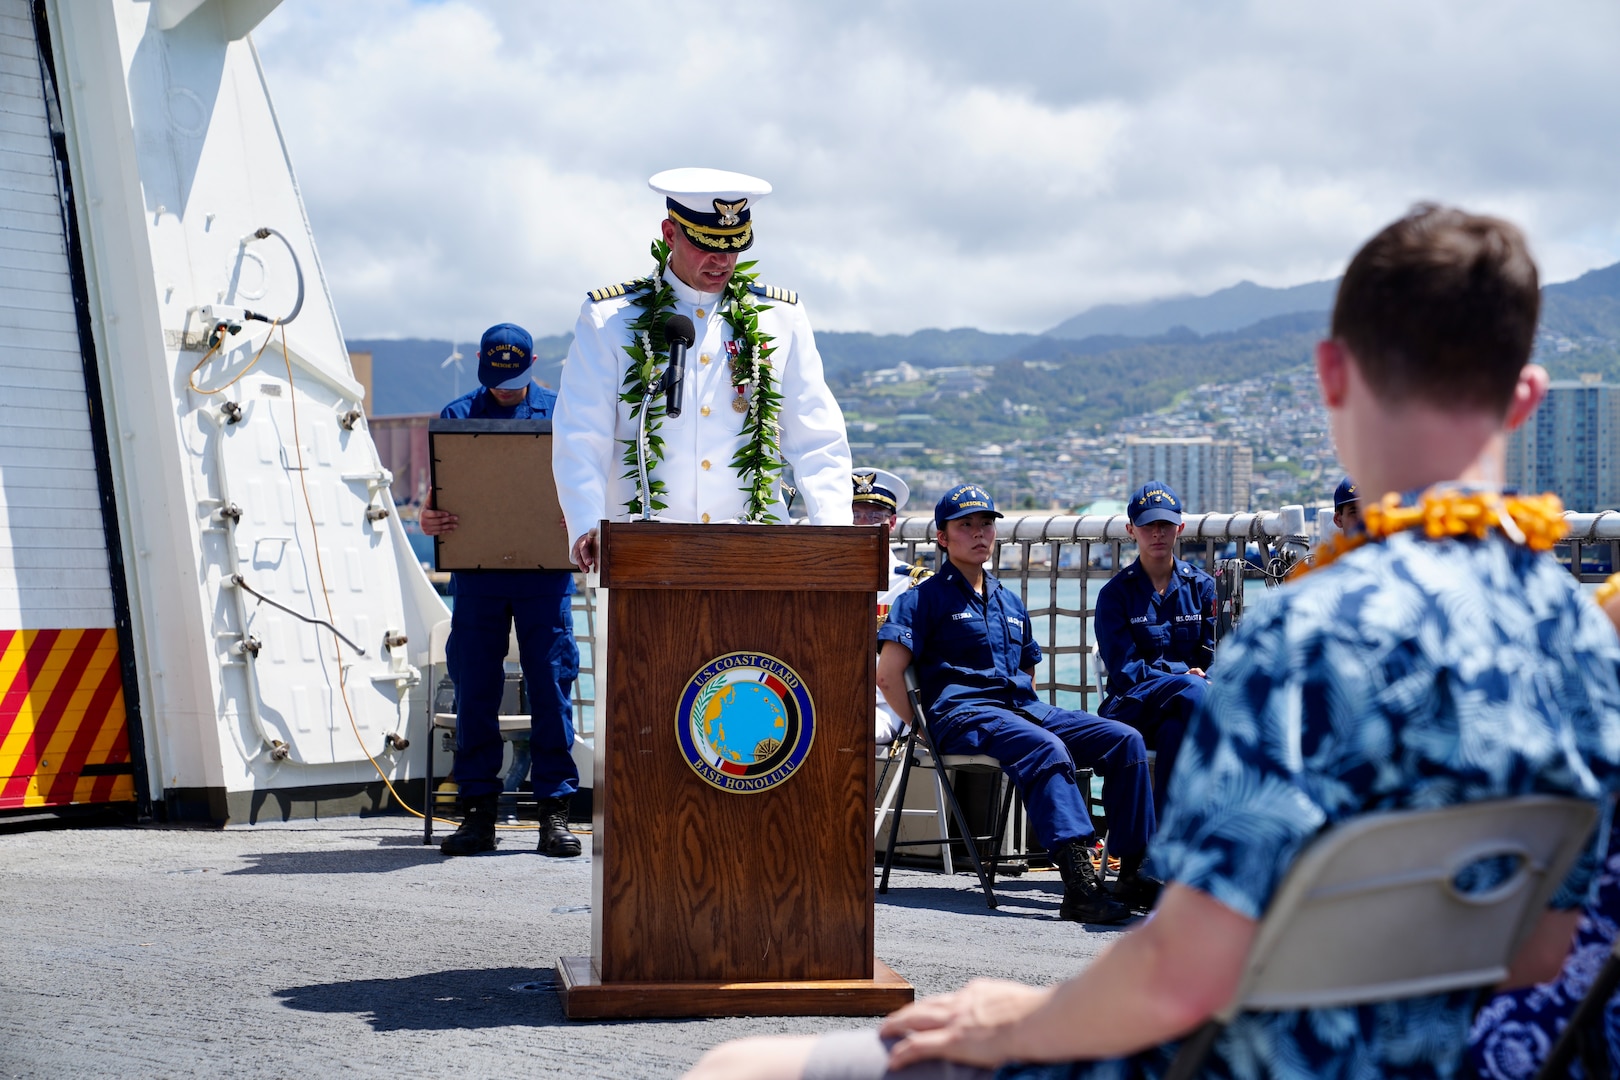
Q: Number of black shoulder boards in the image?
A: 3